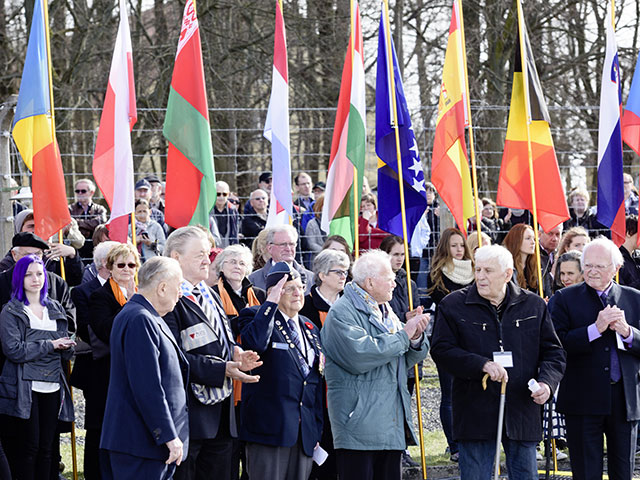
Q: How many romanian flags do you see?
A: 1